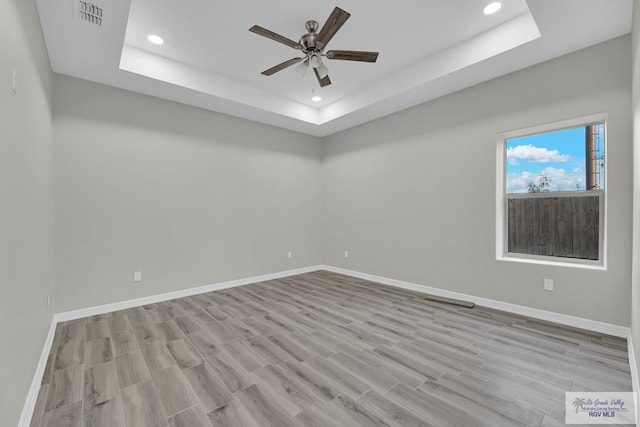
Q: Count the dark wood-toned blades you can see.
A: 5